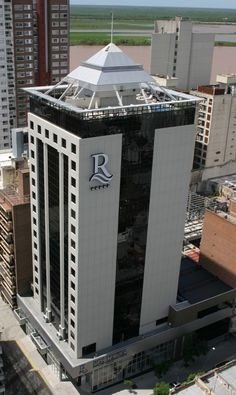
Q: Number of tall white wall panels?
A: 2